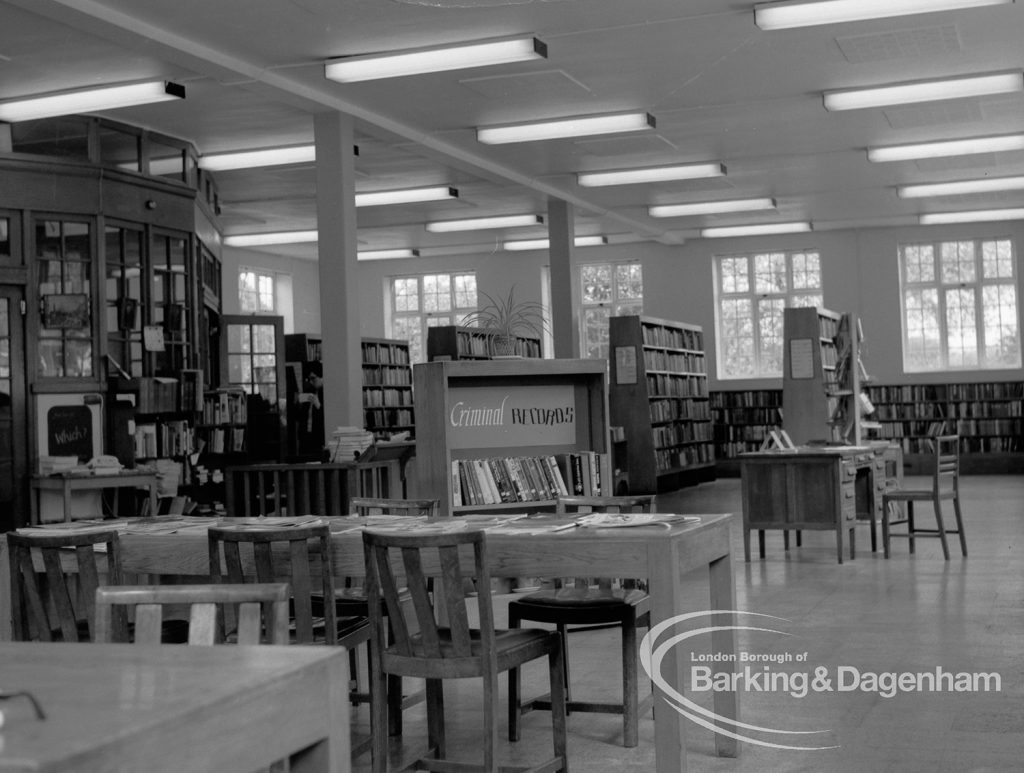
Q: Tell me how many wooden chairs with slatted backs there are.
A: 7